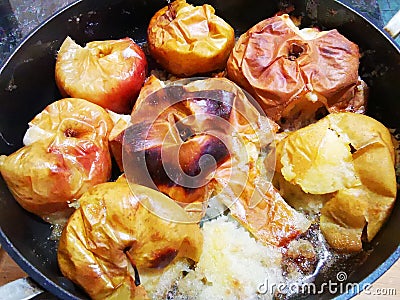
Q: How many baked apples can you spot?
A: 7